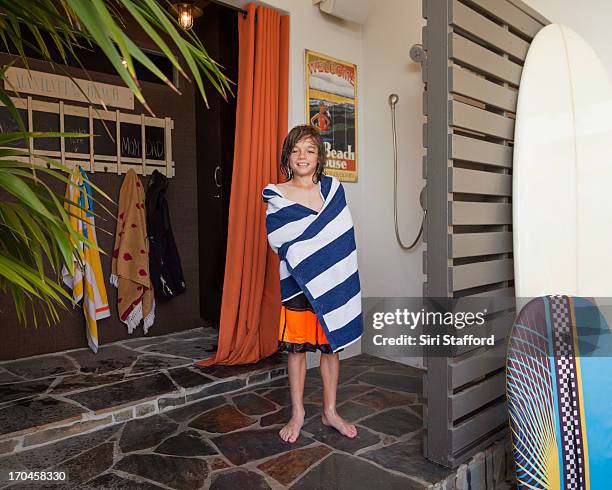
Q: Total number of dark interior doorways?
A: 1